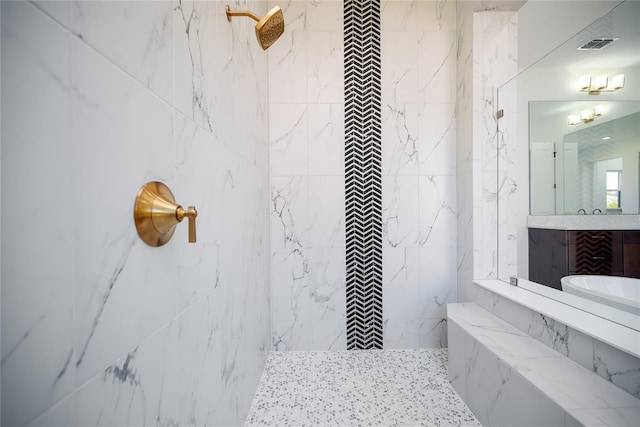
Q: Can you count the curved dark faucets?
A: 2